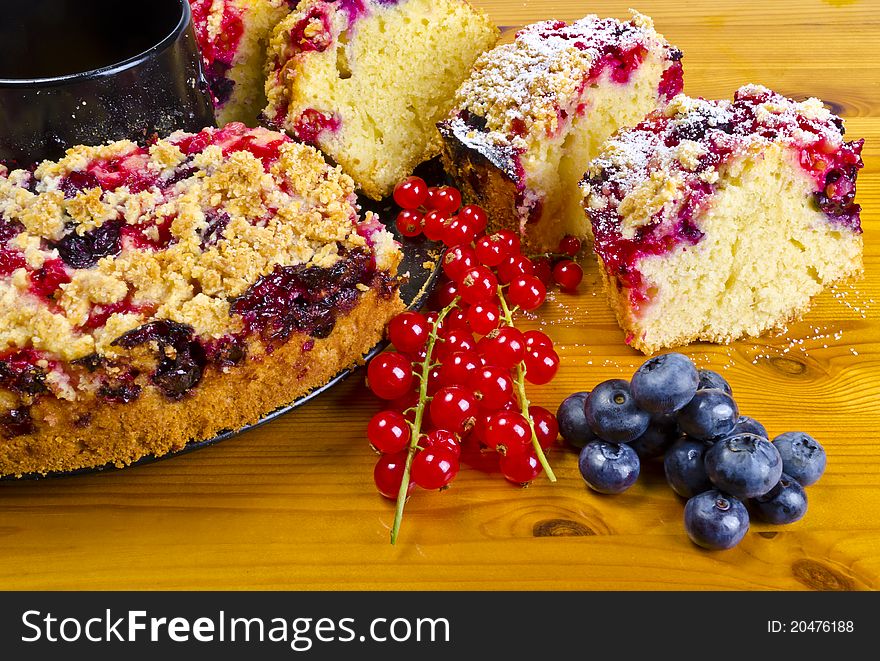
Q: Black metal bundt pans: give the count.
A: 1